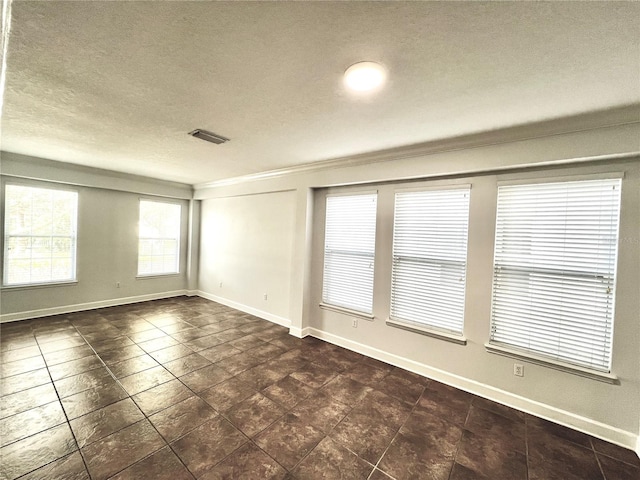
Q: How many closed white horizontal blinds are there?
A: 3